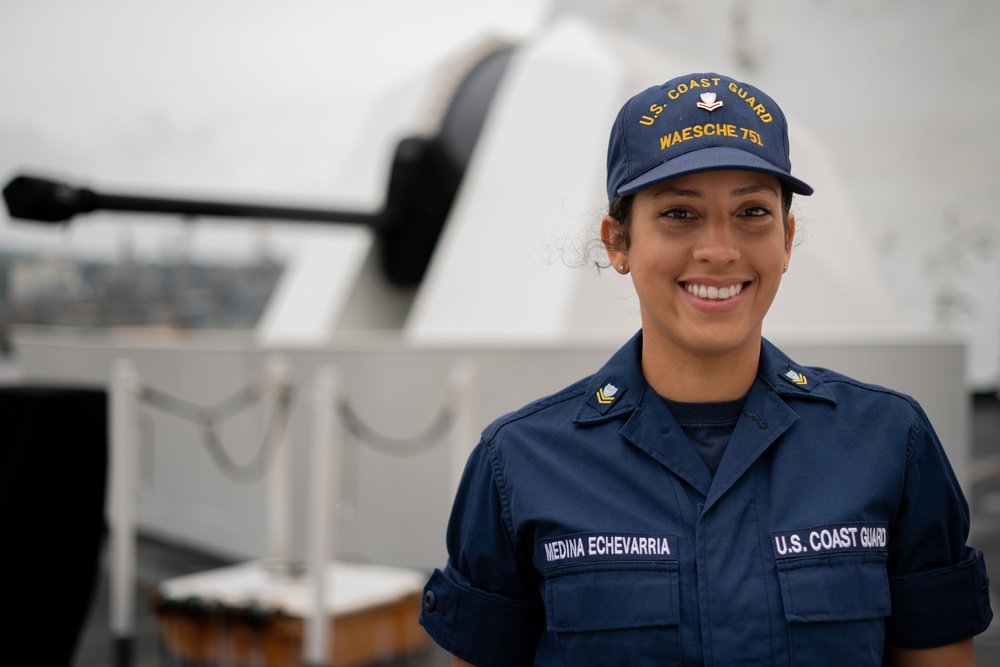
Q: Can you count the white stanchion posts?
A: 4